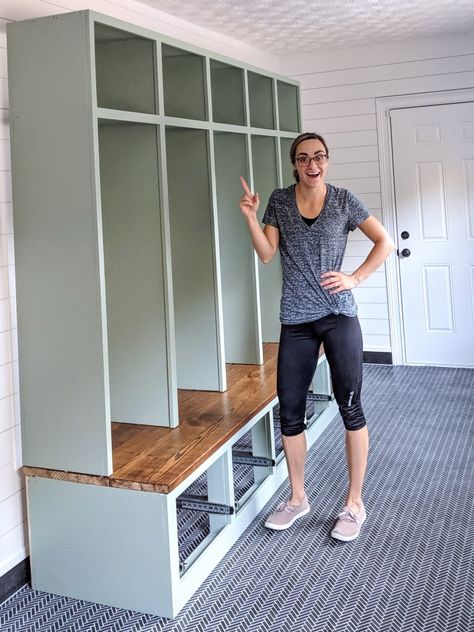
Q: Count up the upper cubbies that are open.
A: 5